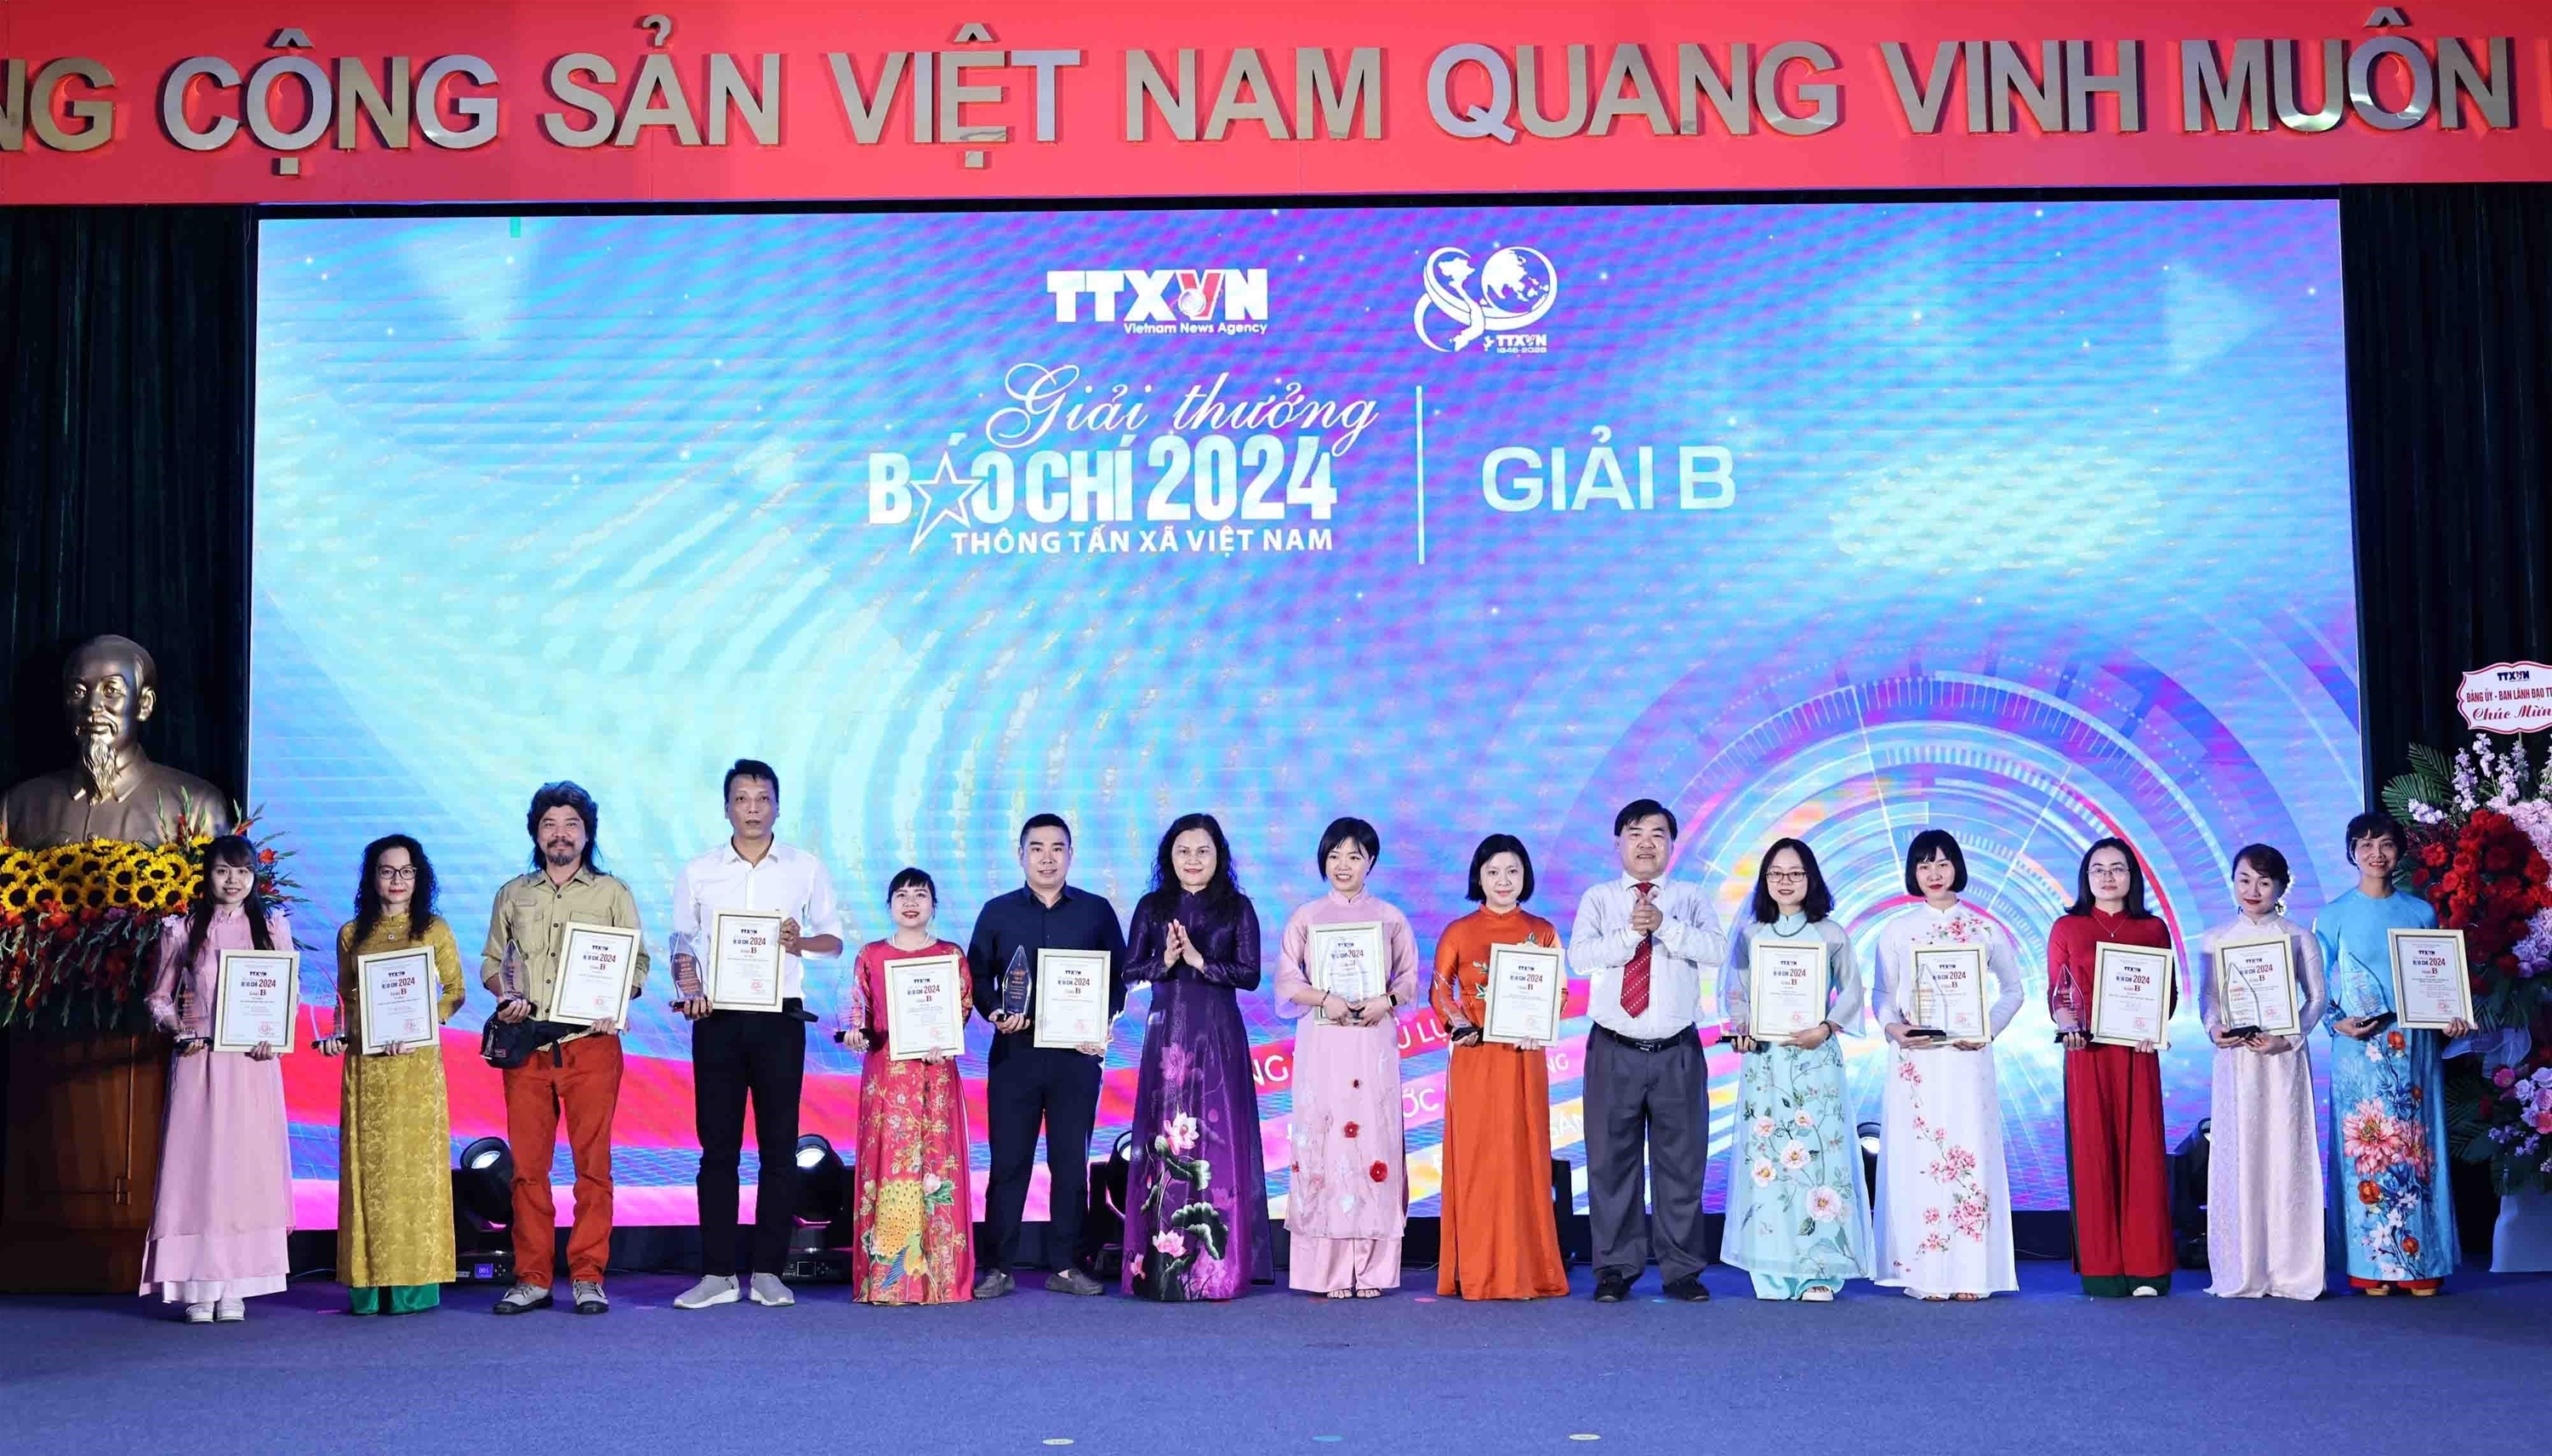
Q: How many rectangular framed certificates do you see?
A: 13